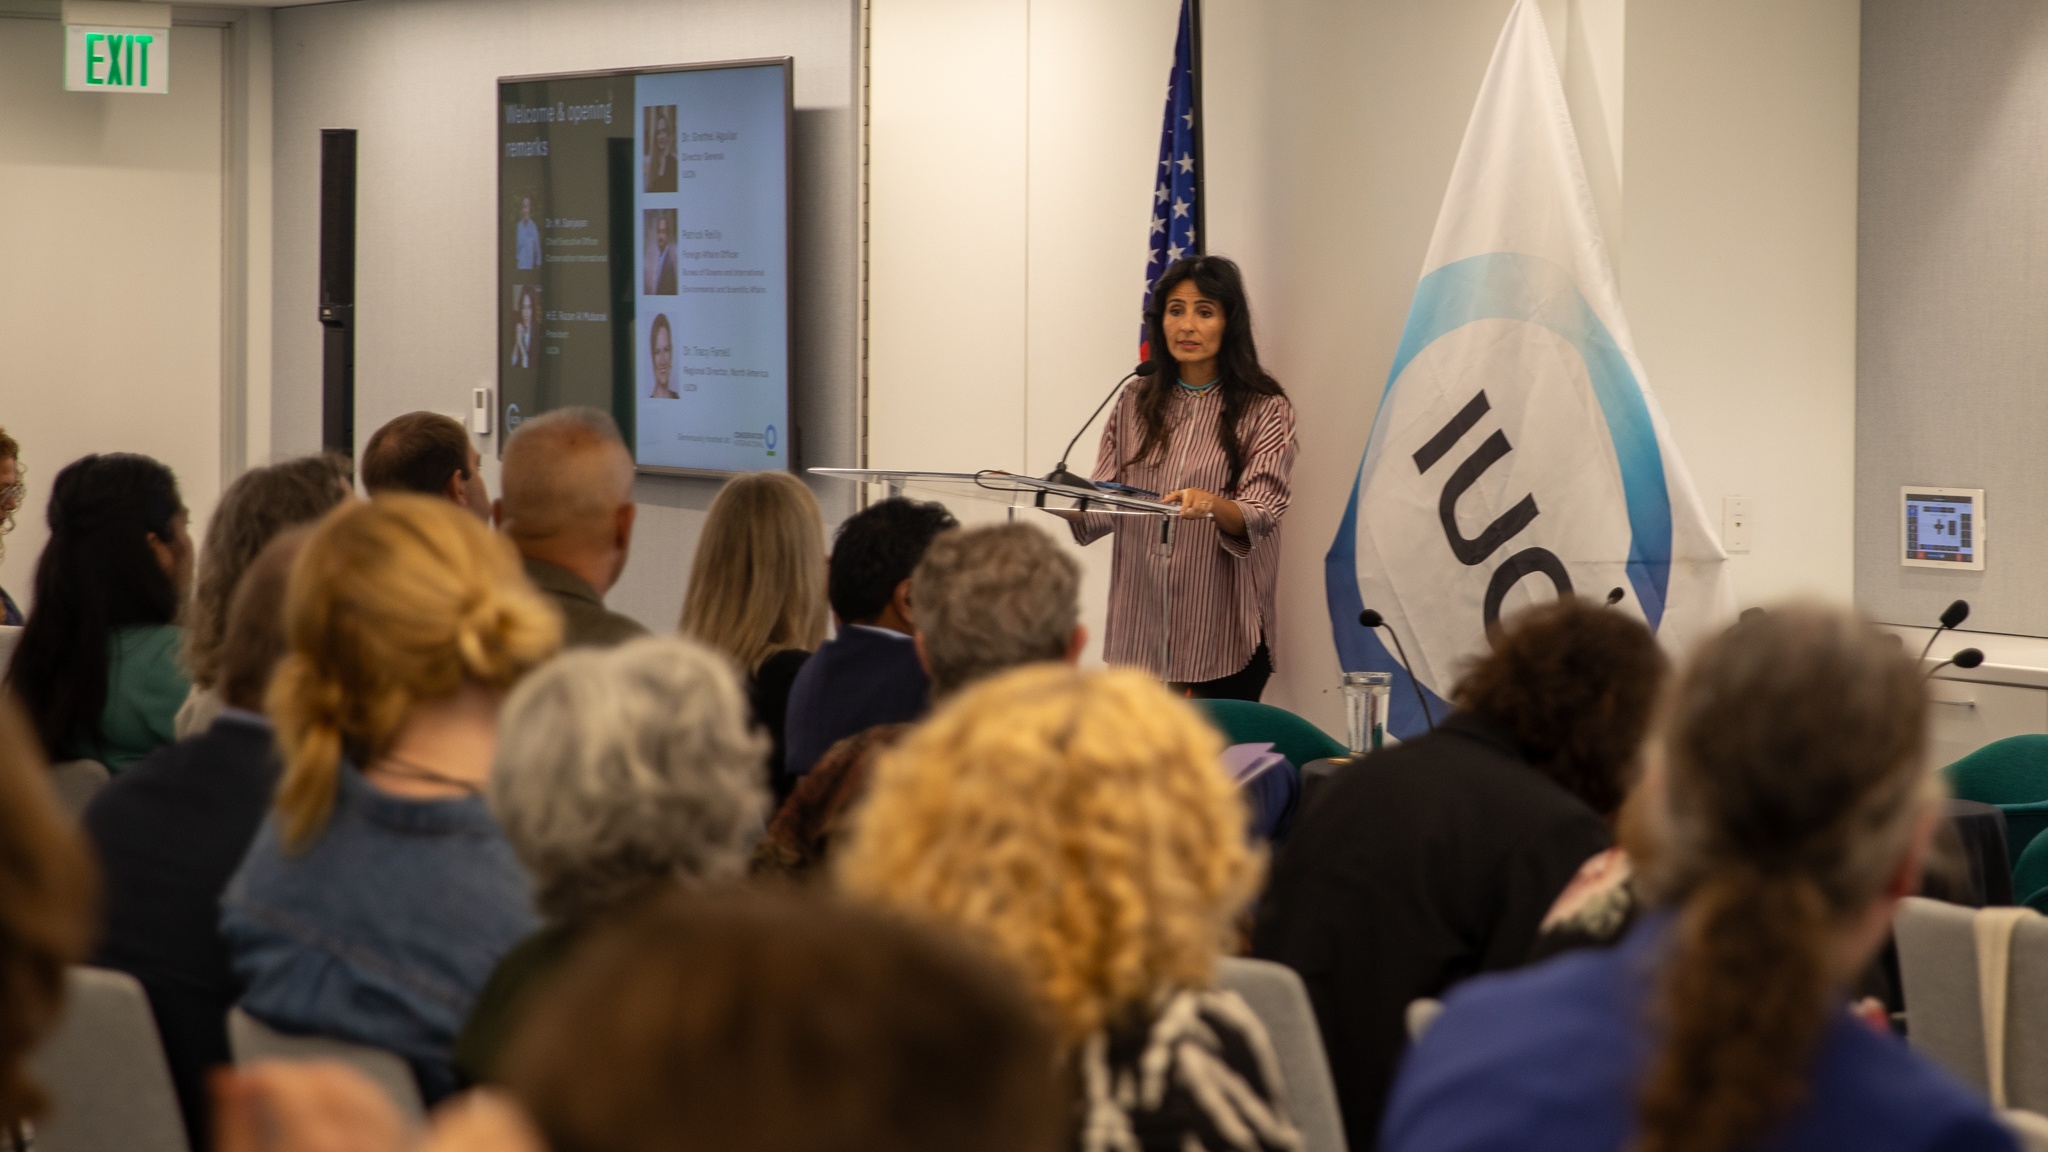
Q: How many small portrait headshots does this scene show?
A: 5